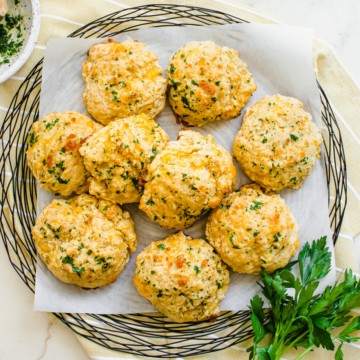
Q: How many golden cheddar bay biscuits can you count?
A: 9